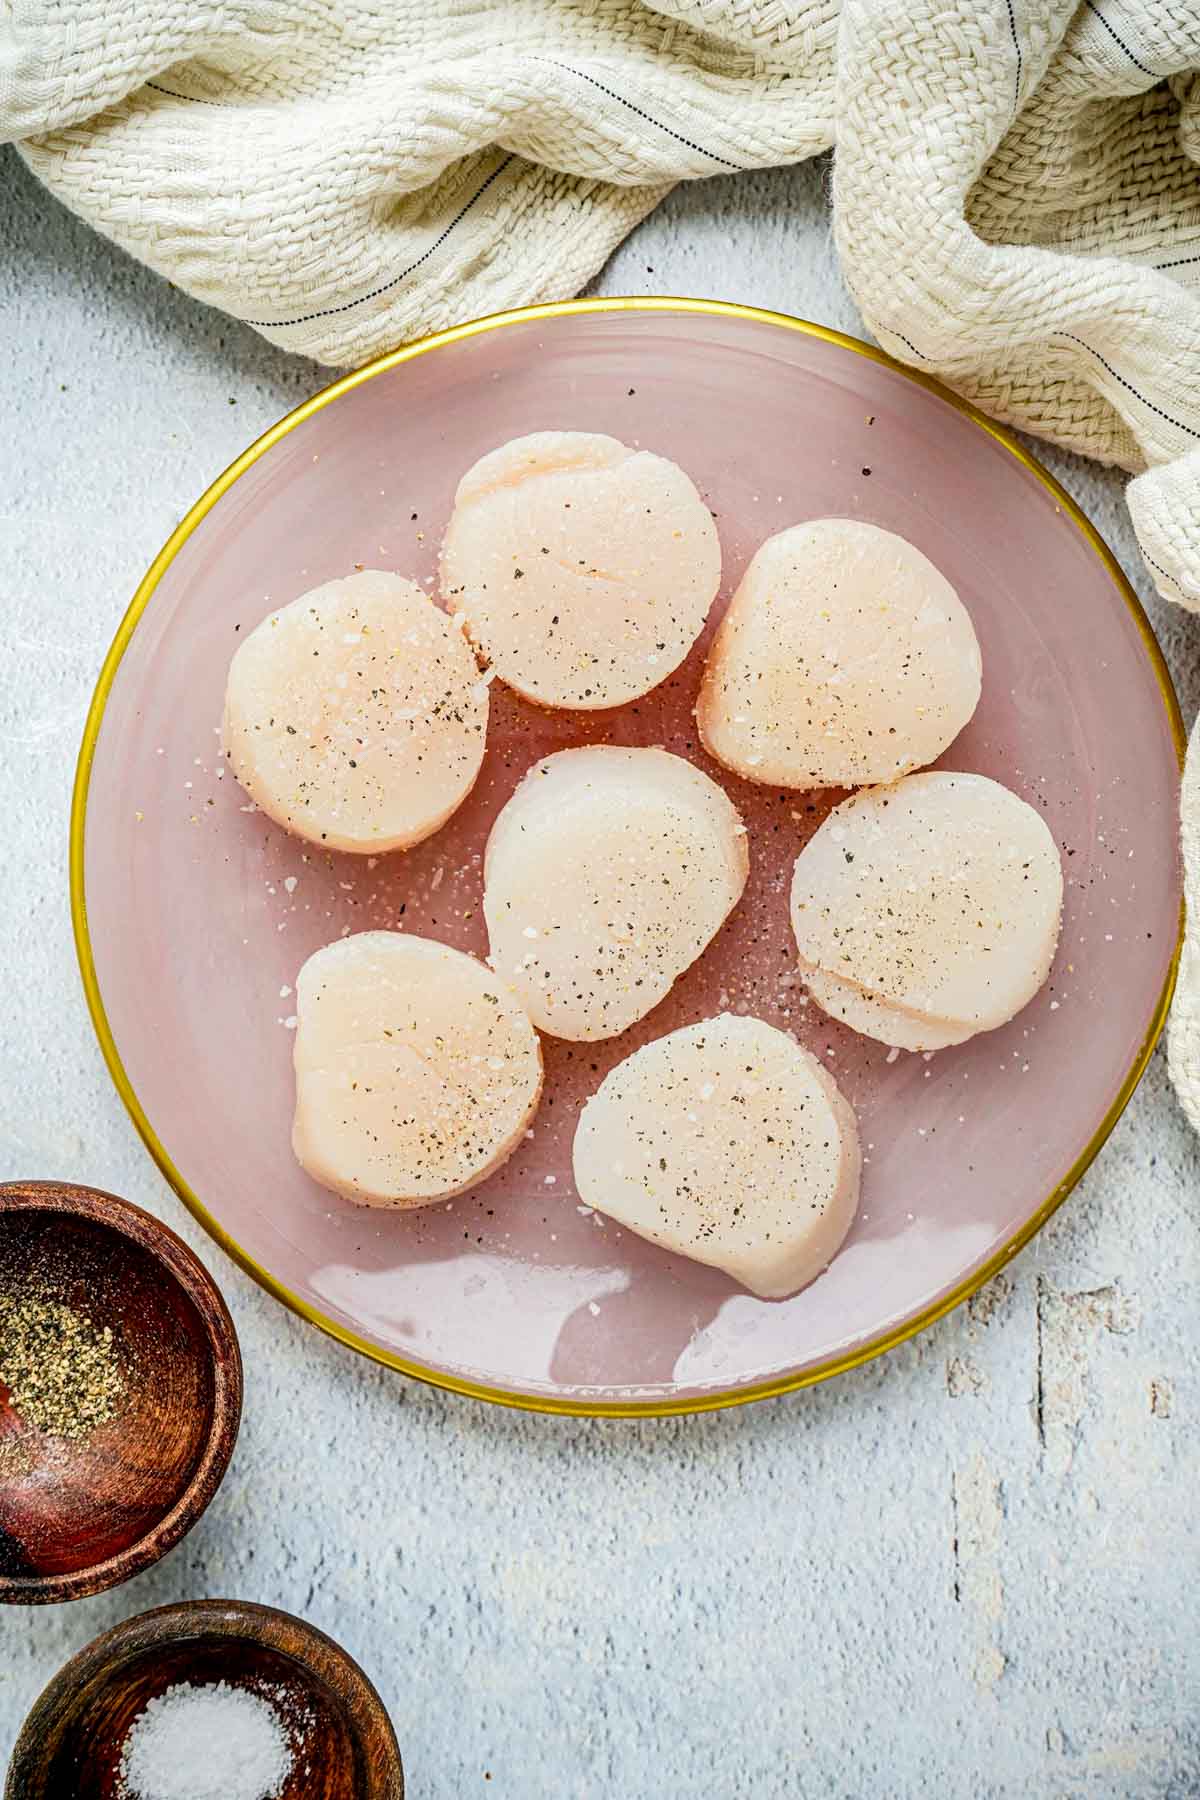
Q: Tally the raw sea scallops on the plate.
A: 7